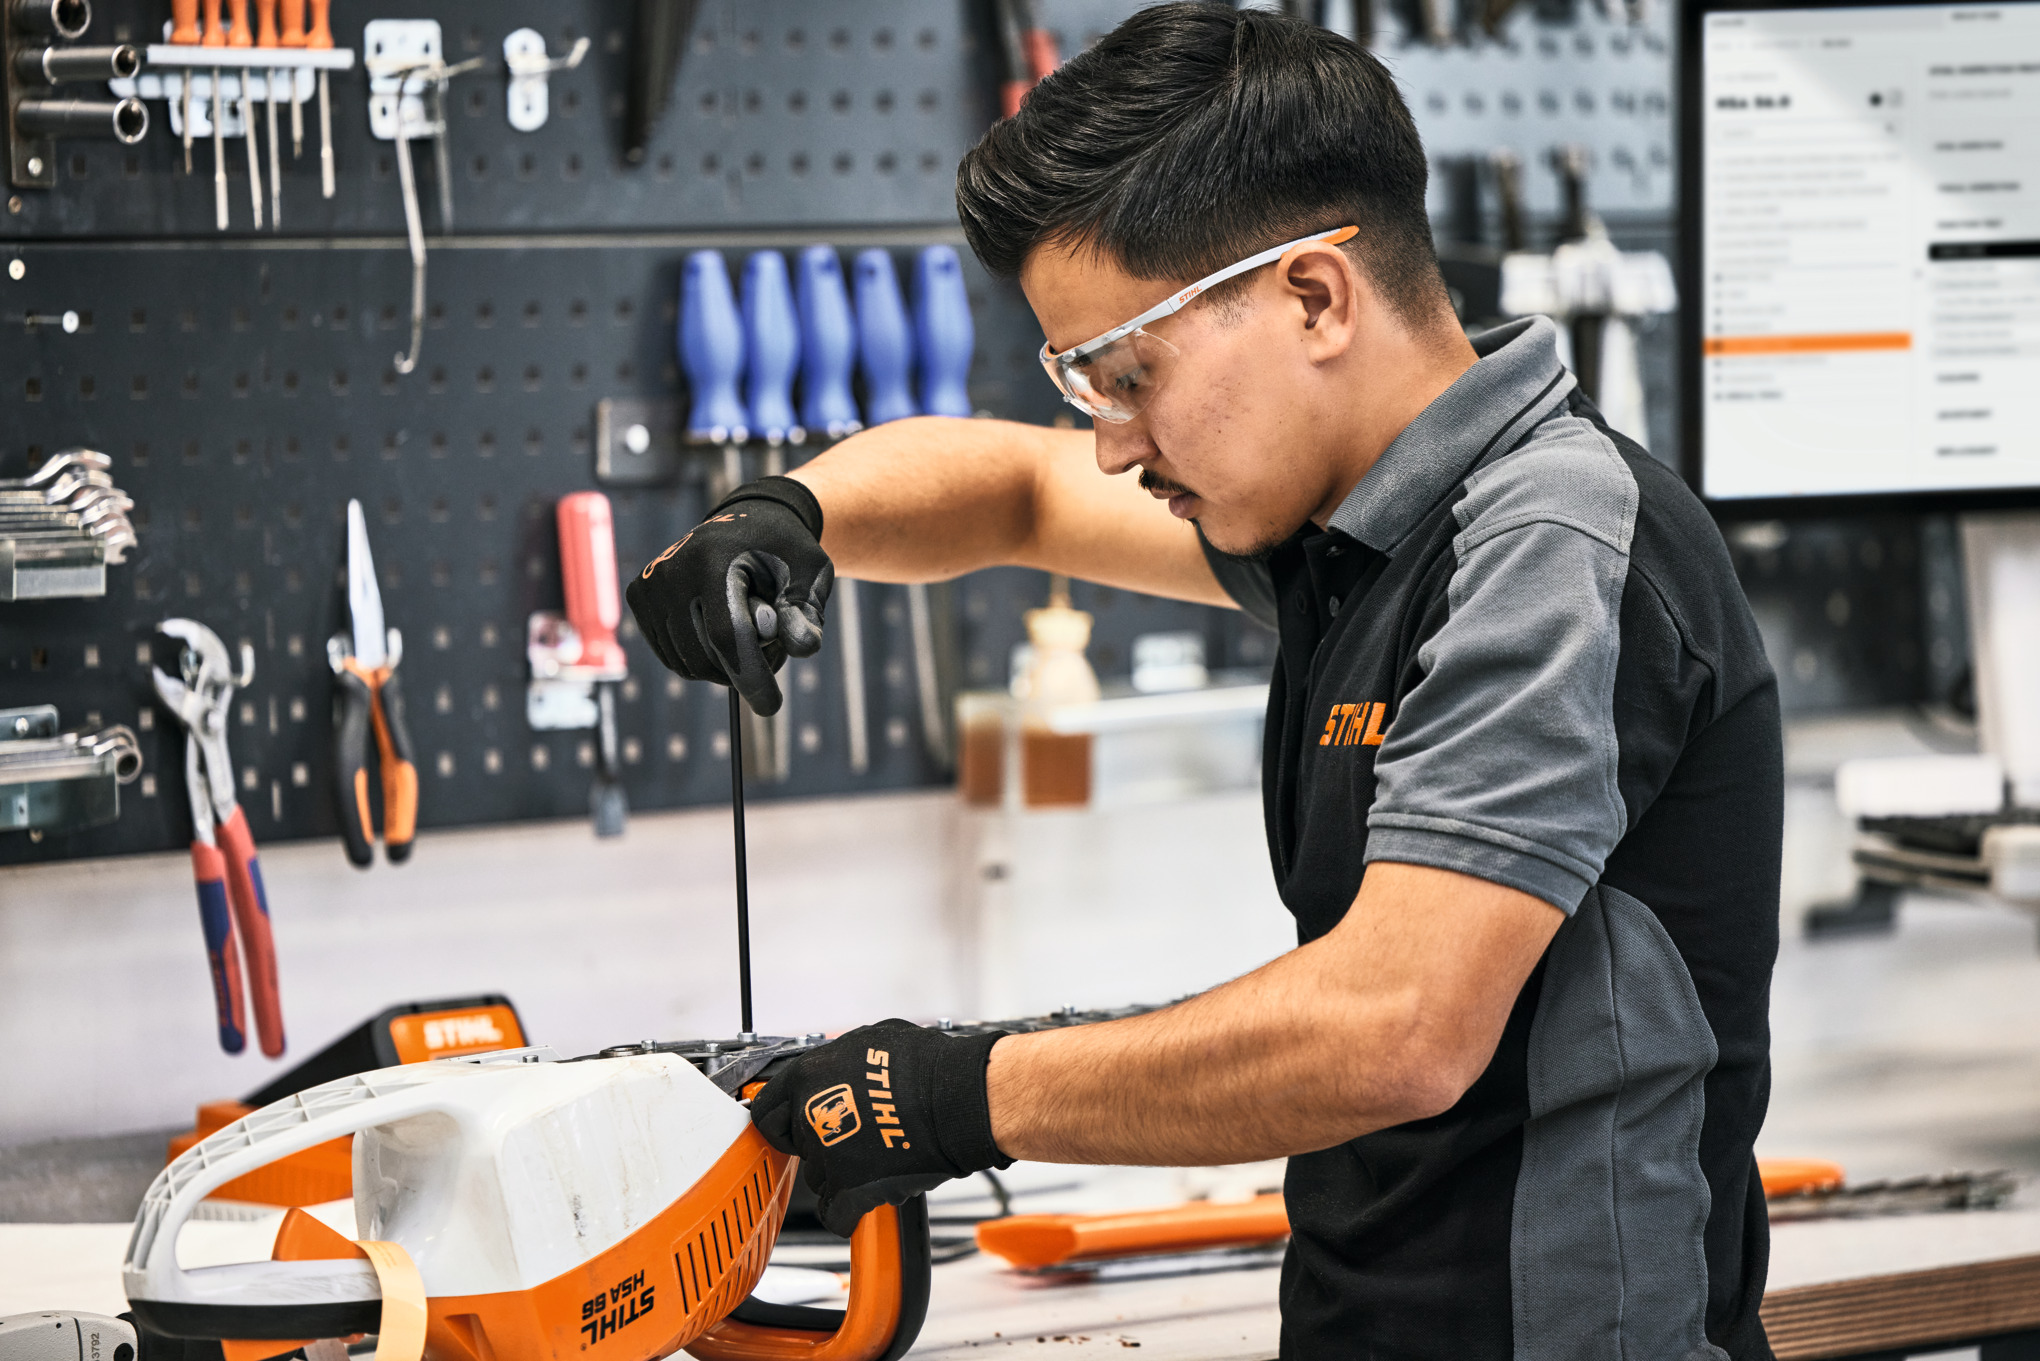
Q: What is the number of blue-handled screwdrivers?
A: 5